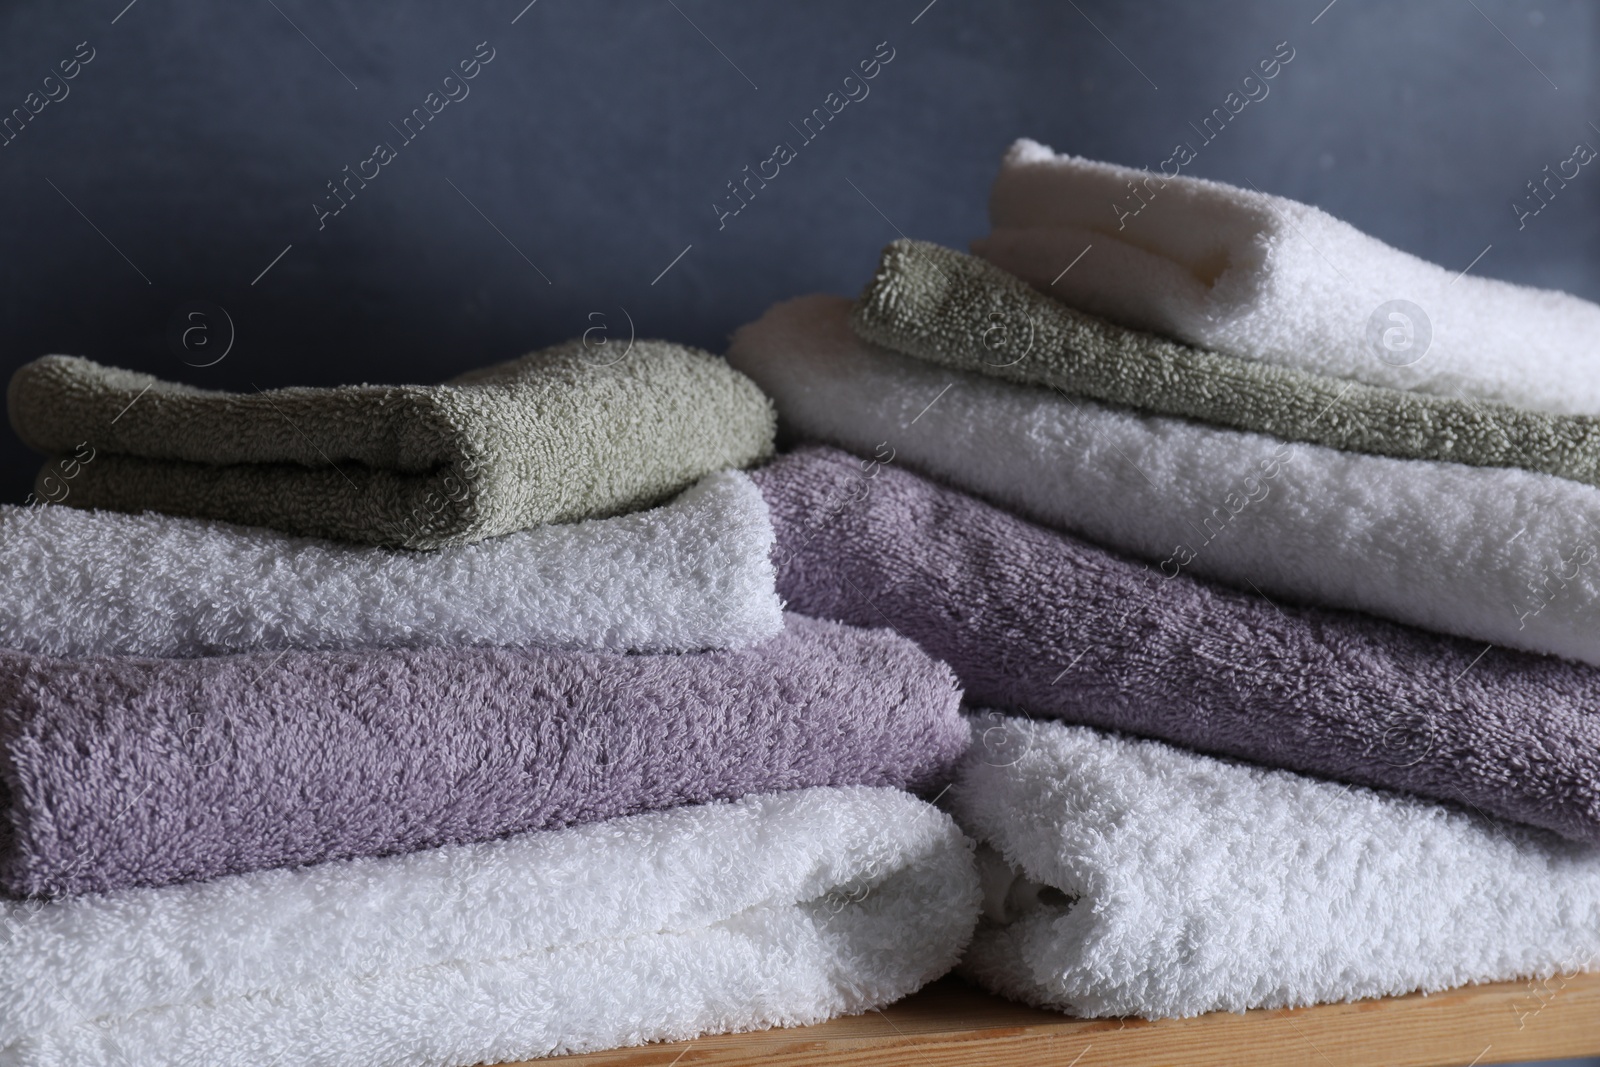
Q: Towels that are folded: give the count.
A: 9